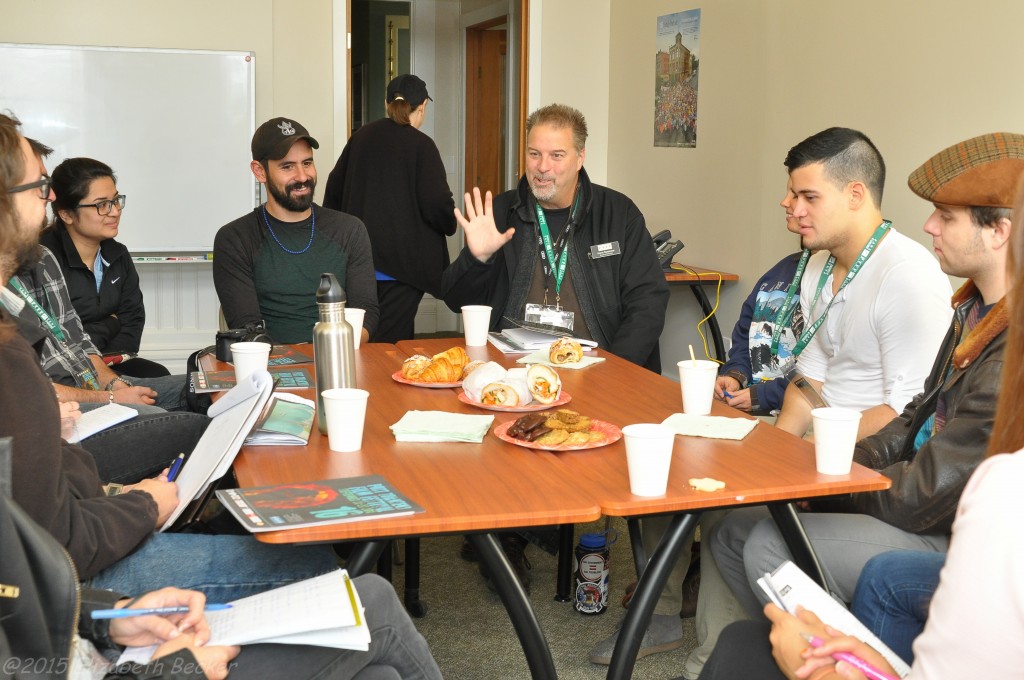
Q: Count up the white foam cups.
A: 7